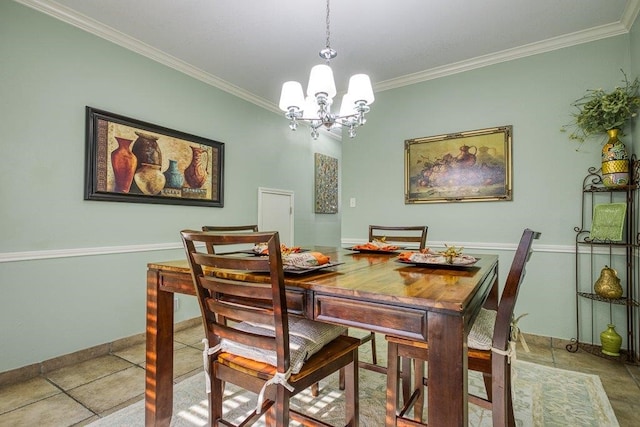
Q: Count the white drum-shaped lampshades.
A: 5